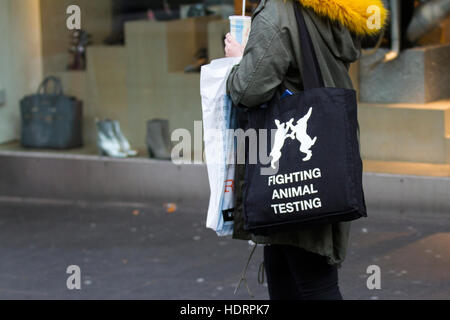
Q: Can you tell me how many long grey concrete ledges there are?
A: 1